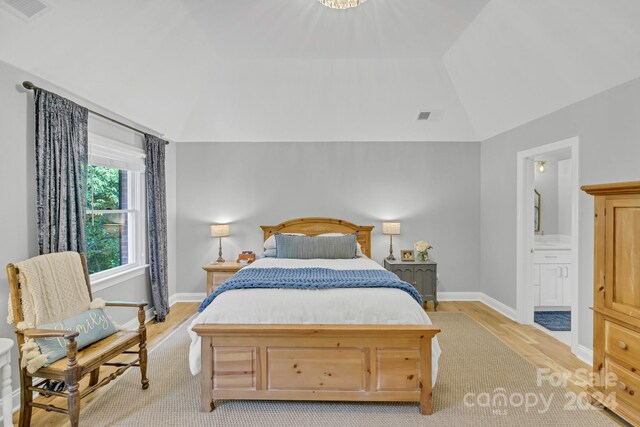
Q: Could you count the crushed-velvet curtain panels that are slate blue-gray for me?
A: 2